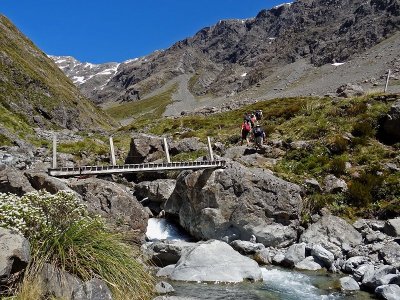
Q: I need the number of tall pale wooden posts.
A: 5